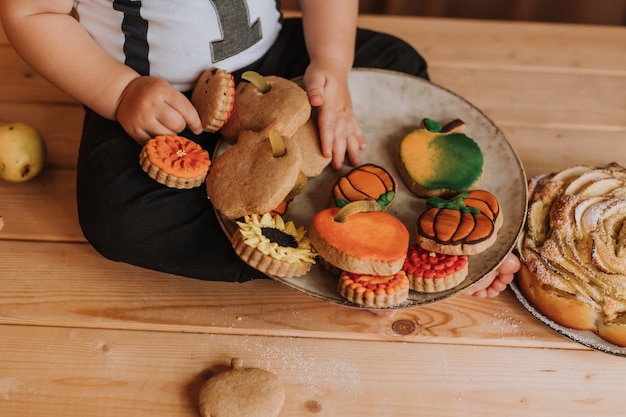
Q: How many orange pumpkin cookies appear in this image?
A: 3